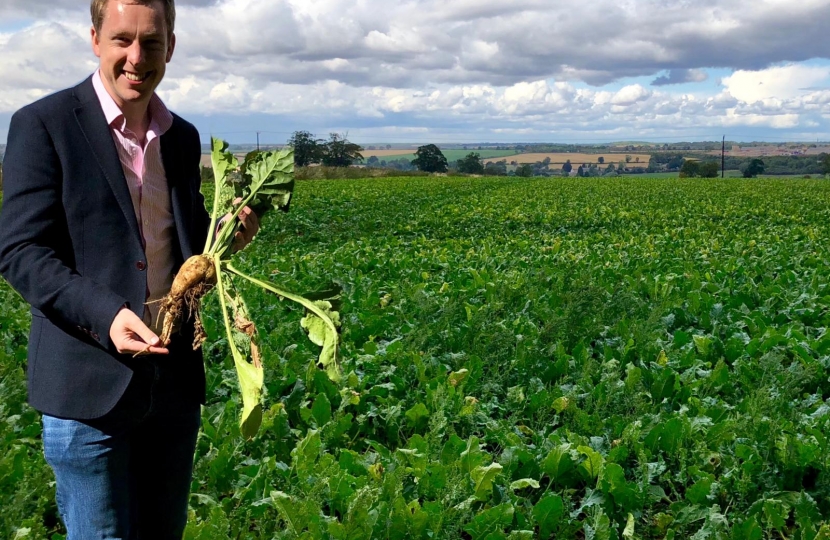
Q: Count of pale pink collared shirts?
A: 1